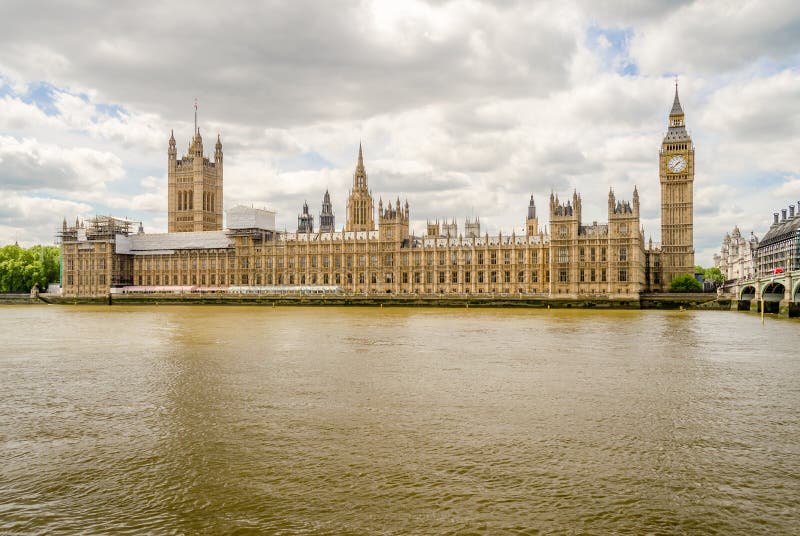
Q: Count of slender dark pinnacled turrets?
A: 2